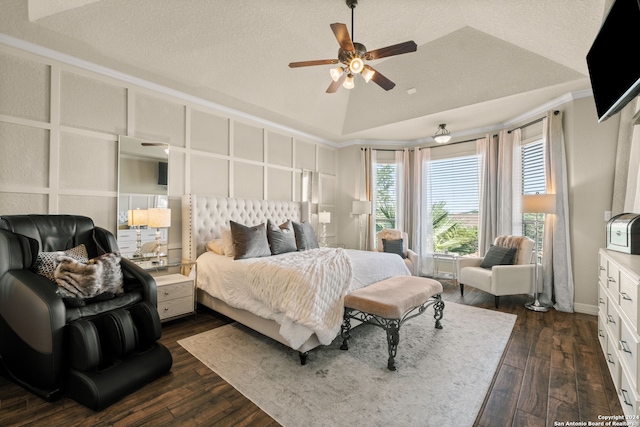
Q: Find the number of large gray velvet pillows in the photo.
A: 3